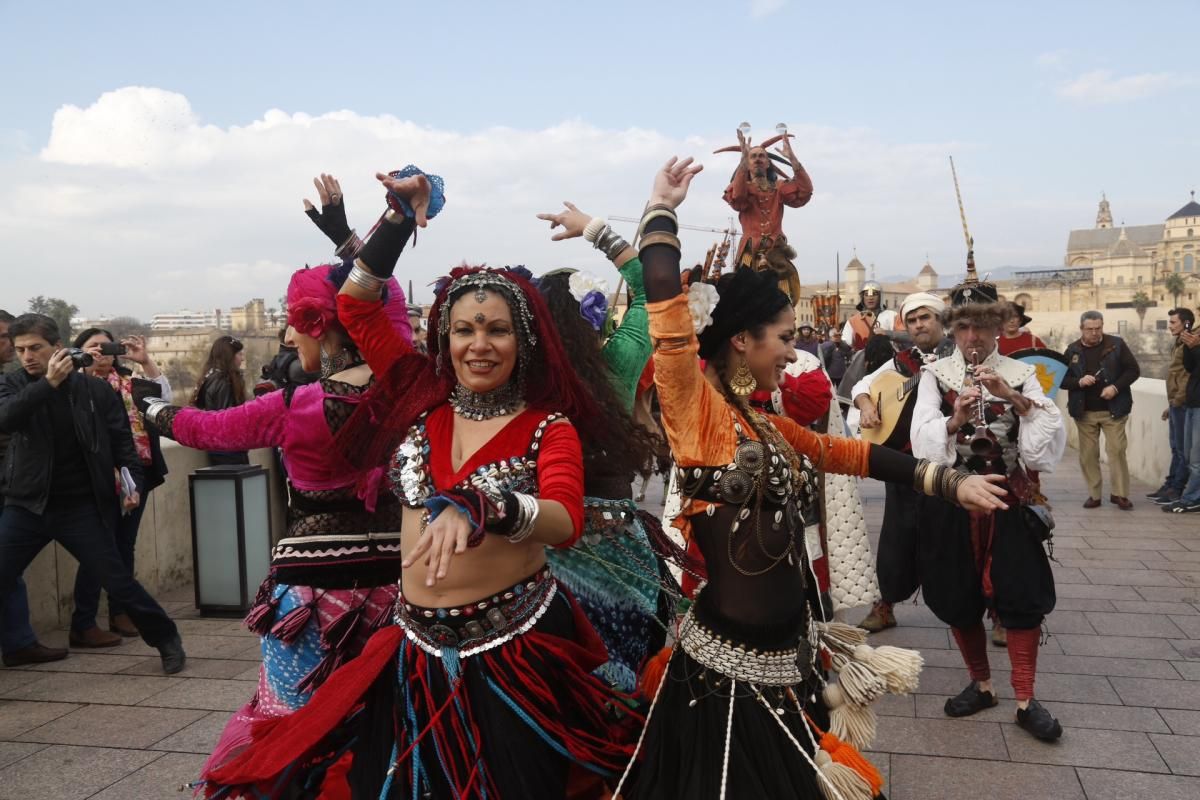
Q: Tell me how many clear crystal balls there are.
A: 2